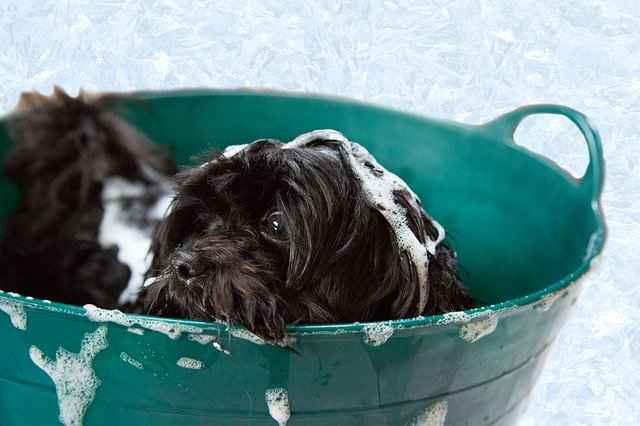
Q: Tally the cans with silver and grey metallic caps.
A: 0